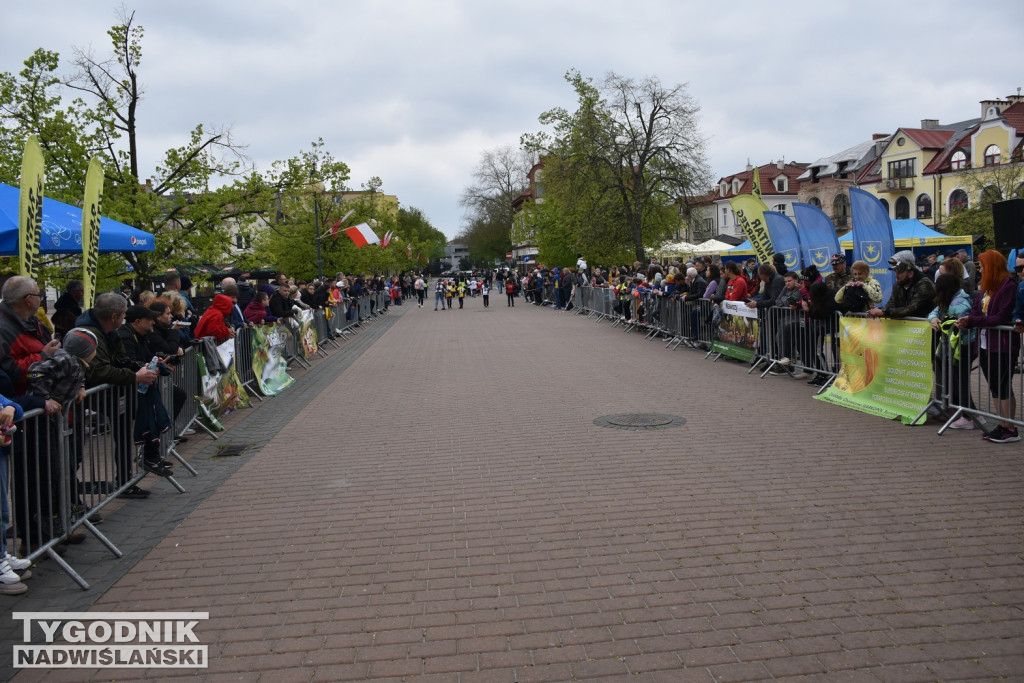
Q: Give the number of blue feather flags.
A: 3